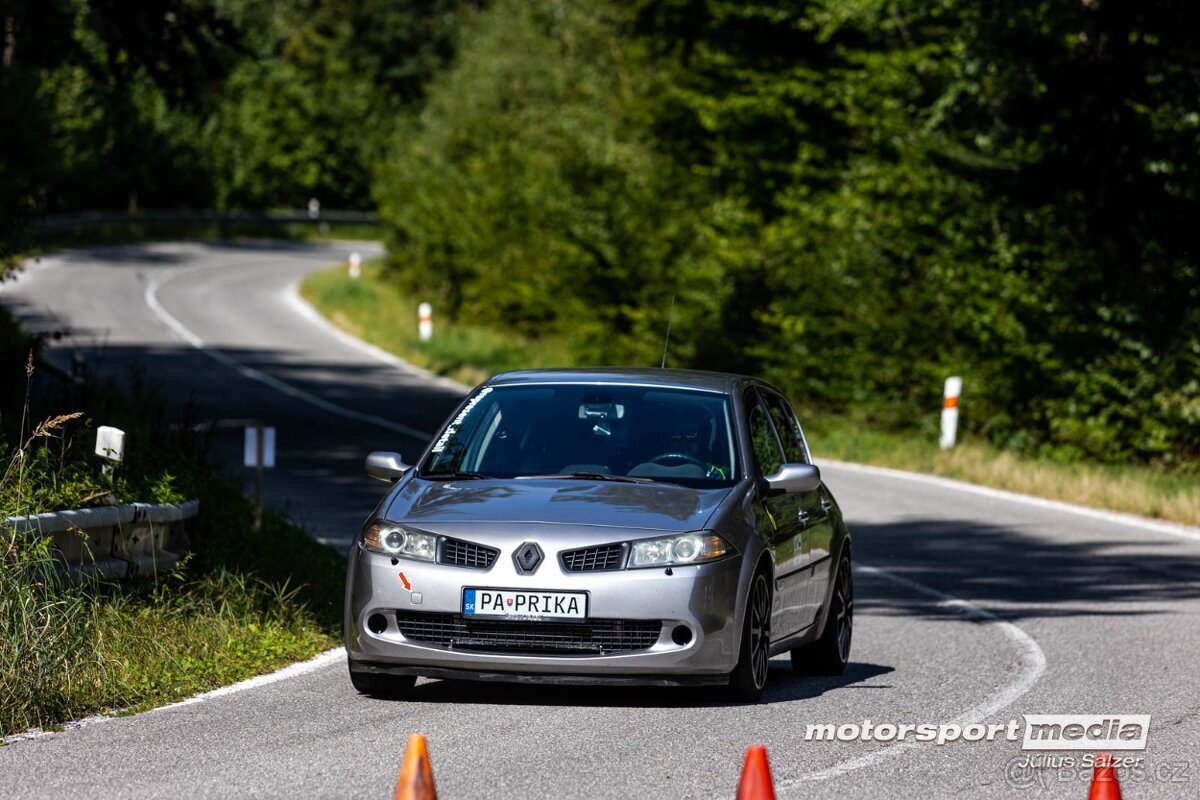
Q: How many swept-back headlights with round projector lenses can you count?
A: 2